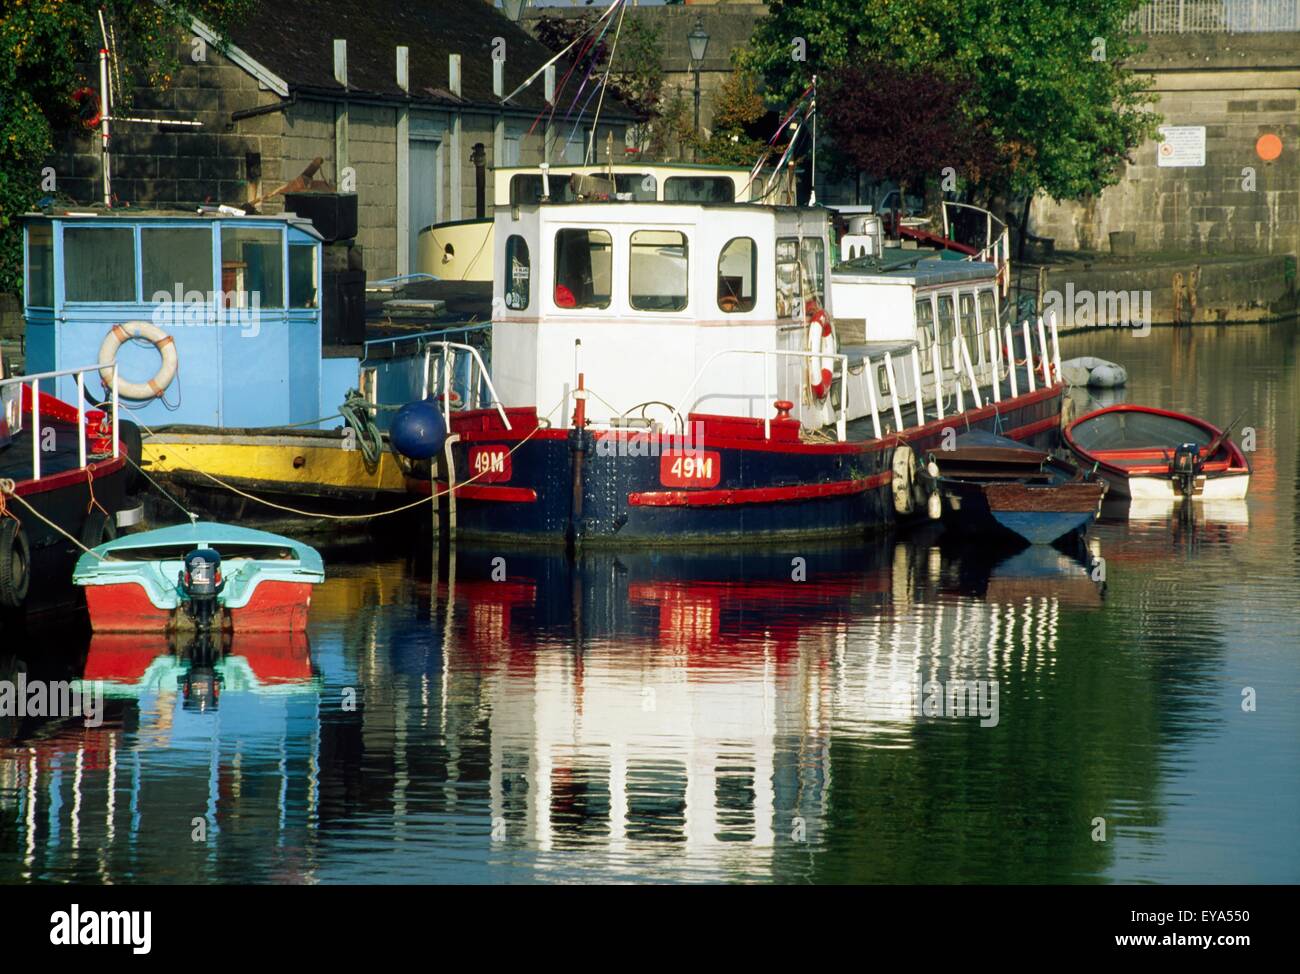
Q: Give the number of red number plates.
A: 2